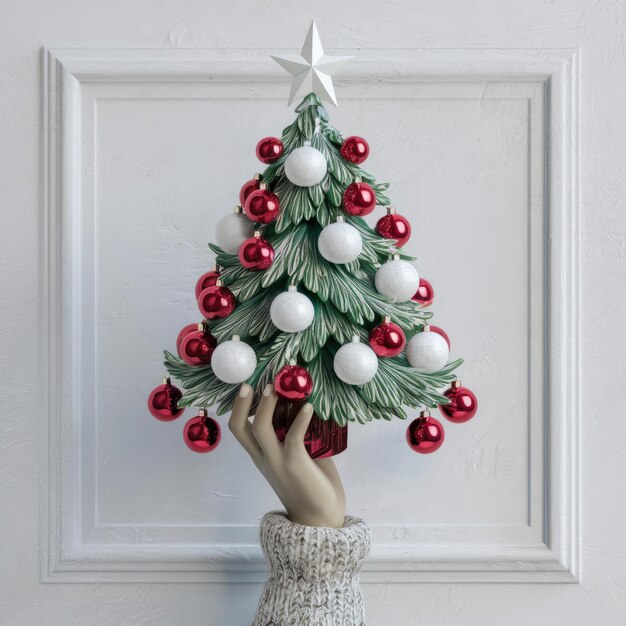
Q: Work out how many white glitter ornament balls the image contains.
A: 8